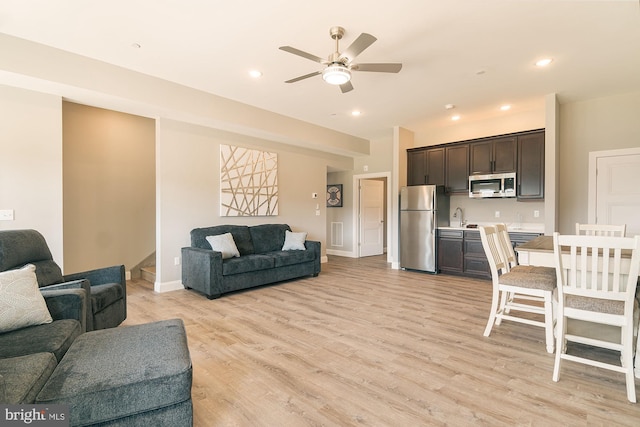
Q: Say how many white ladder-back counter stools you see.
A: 4